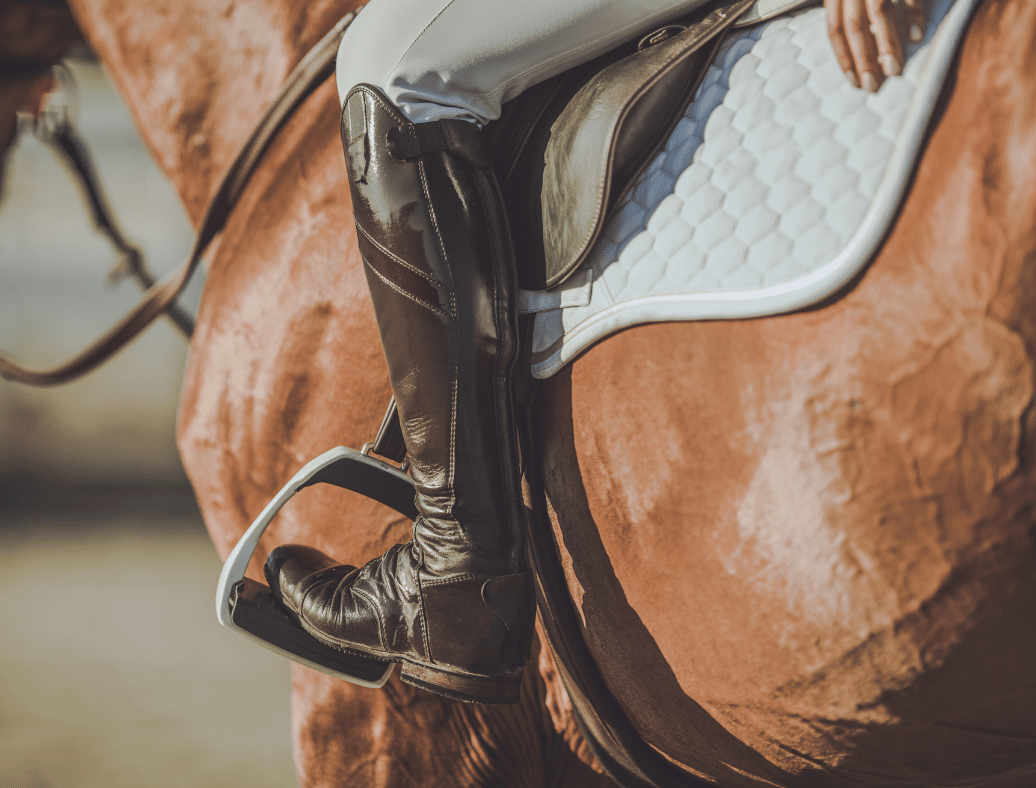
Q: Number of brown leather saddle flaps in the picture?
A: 1